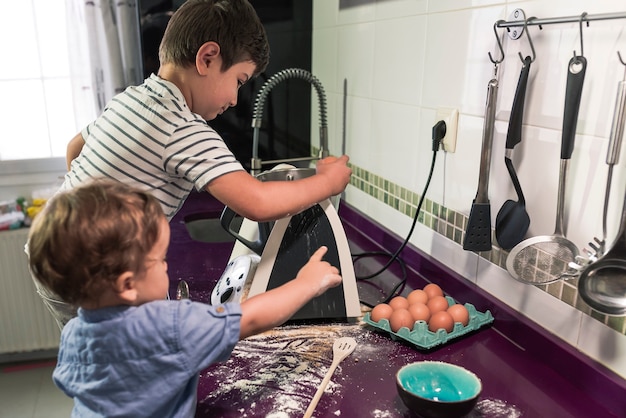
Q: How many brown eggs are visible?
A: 9